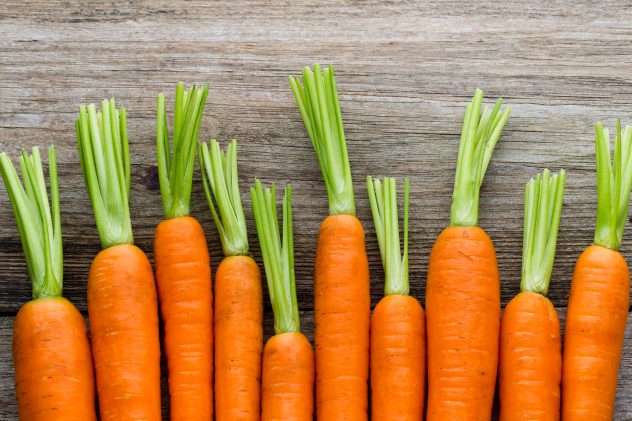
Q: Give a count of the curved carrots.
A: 0